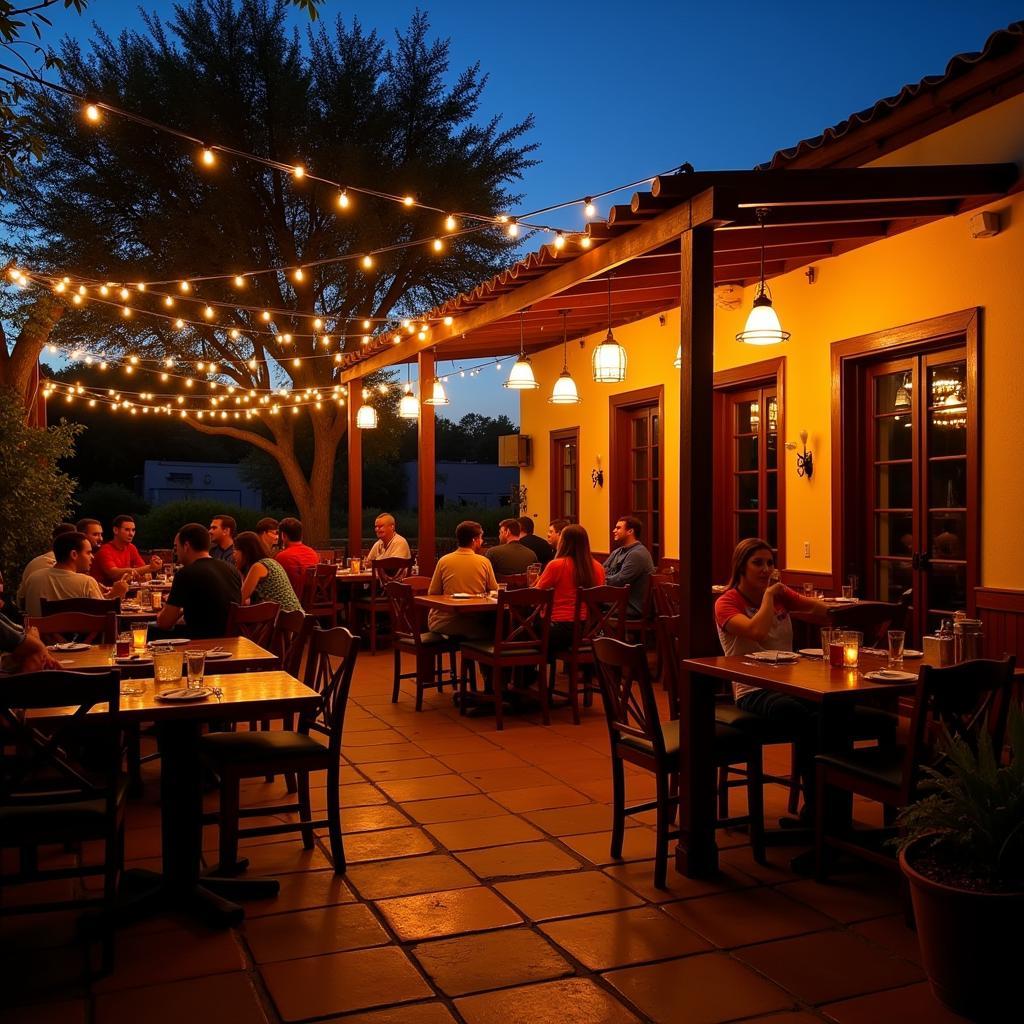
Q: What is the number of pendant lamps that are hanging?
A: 8